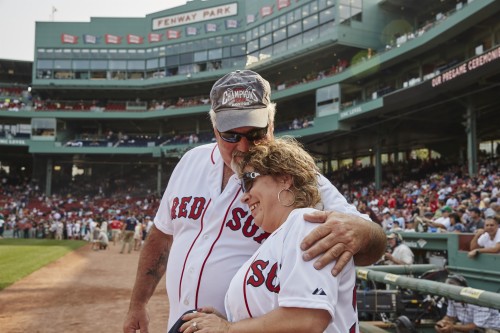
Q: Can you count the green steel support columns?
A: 4